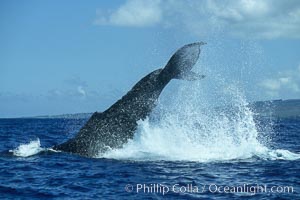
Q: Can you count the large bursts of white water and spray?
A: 1